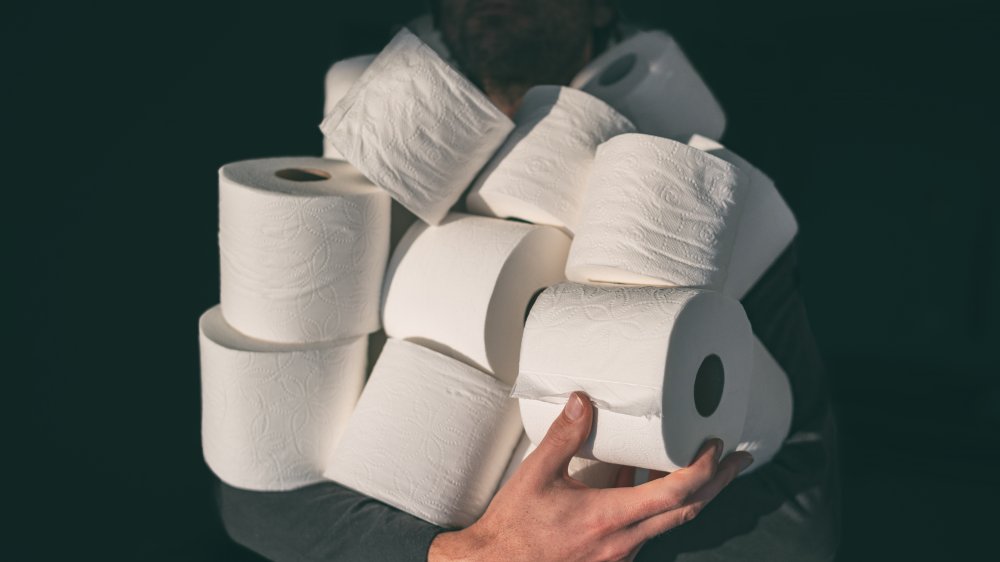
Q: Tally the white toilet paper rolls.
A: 13